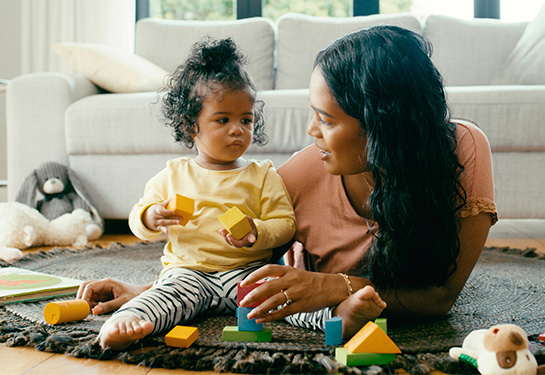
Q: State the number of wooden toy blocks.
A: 11